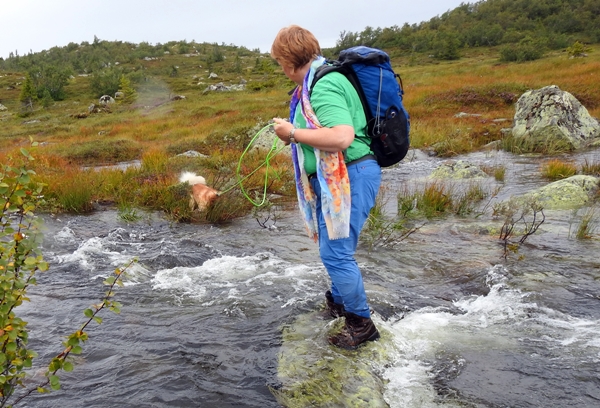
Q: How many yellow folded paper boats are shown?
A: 0